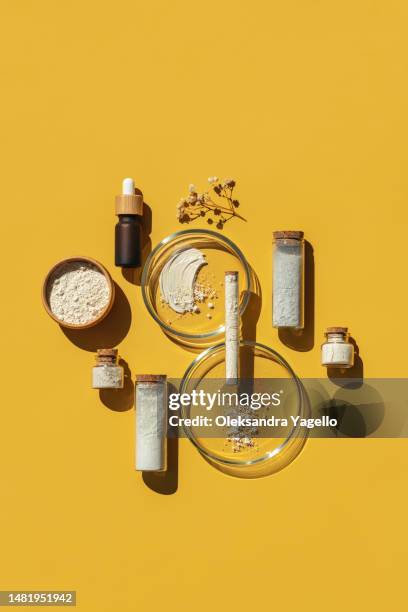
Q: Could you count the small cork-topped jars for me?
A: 2